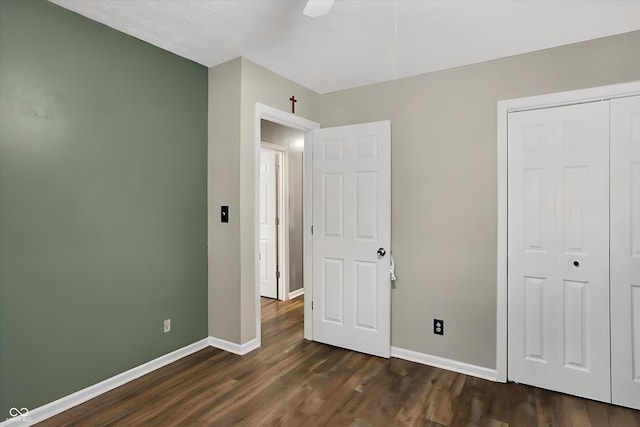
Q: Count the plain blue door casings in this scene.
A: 0